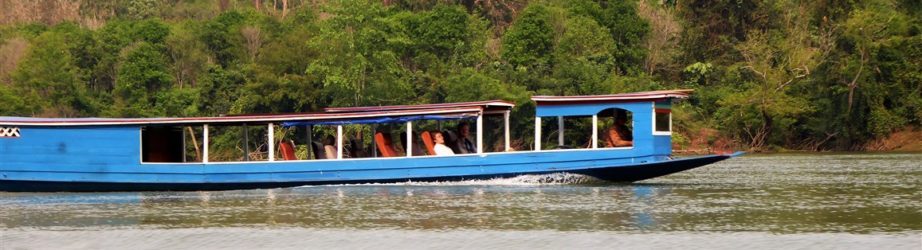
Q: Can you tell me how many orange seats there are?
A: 3